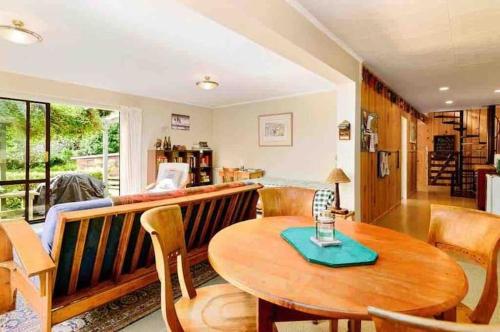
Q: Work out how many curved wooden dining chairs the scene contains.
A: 4